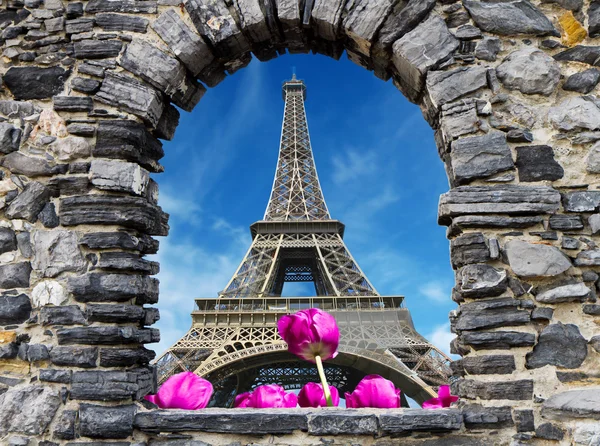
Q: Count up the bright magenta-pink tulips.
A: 6